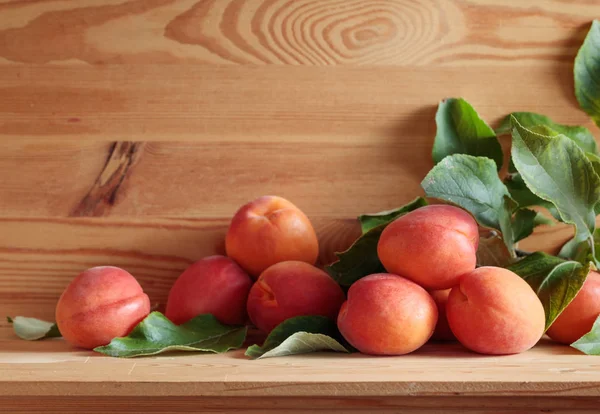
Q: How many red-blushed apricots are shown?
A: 9